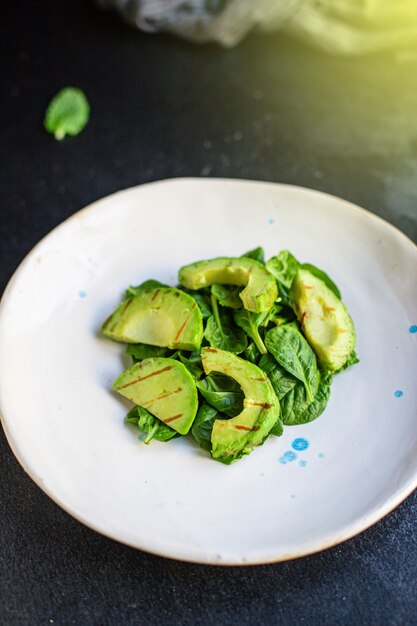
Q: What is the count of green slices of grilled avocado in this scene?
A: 5